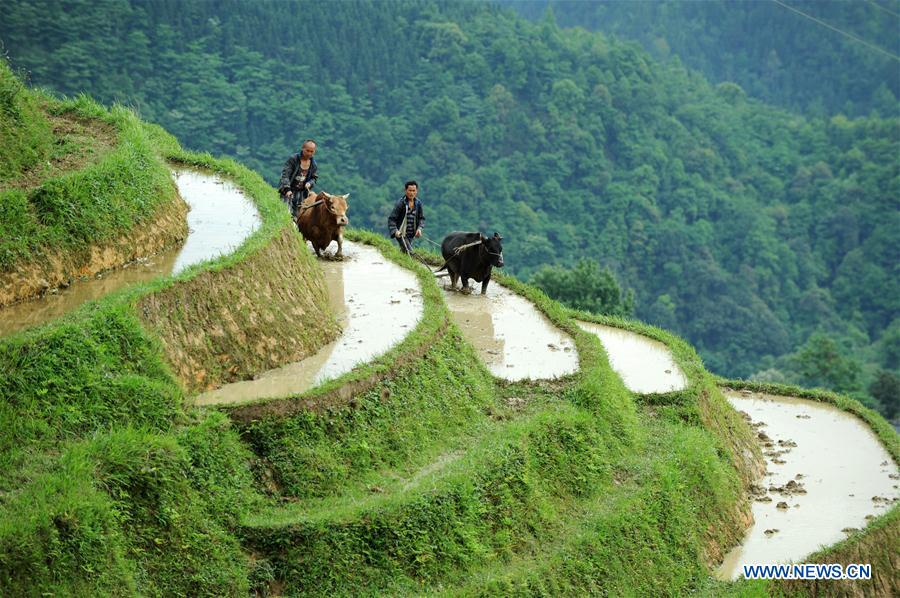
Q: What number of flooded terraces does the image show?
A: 5